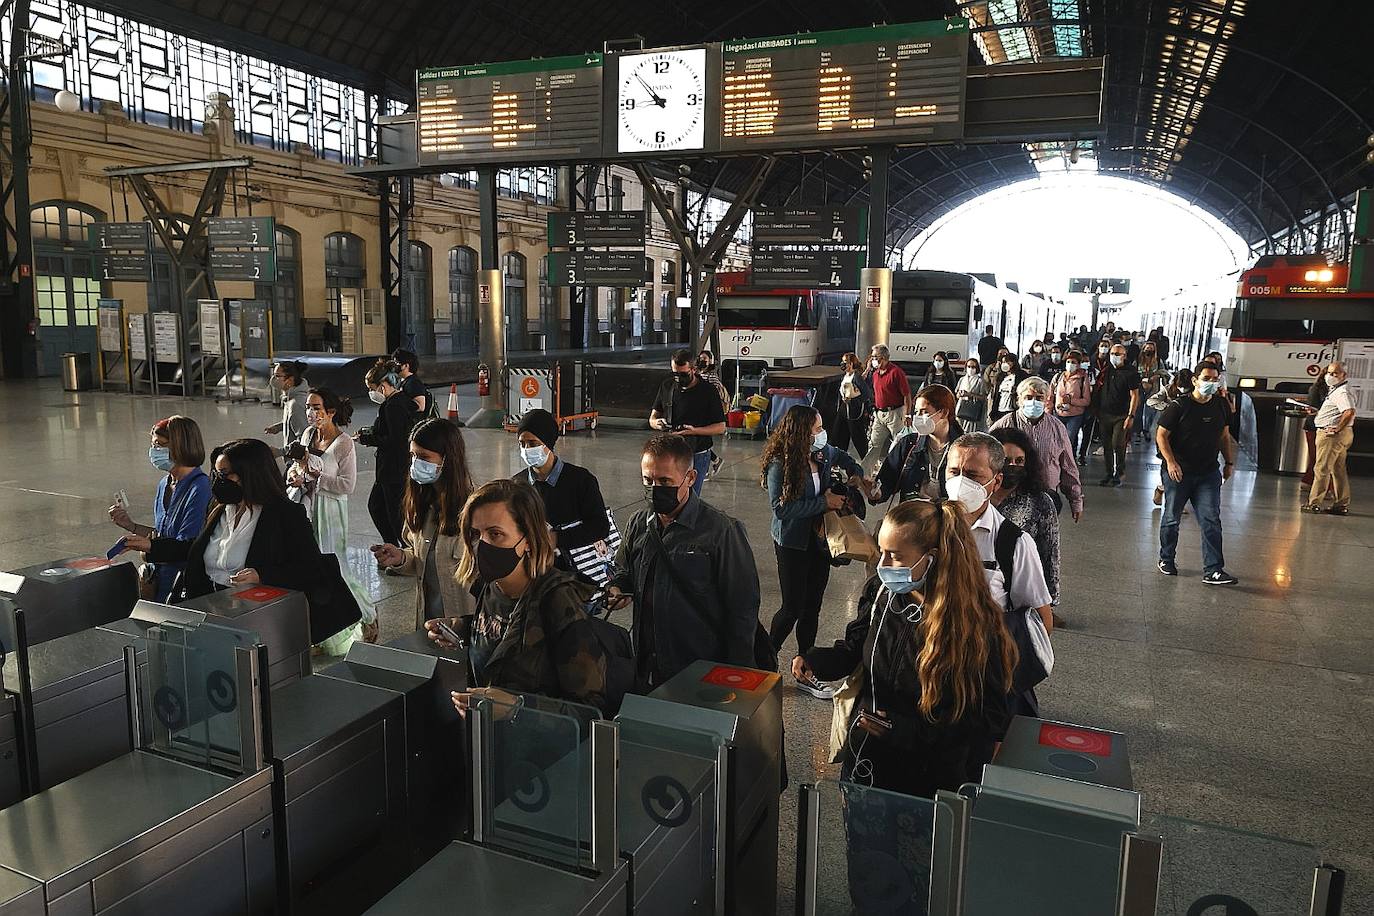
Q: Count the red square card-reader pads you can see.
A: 4